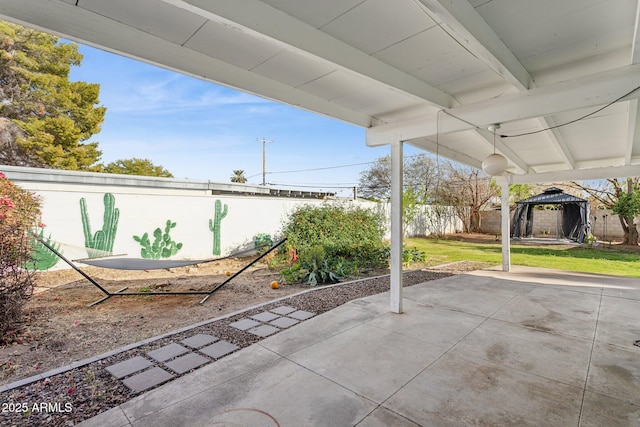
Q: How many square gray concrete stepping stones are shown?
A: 12